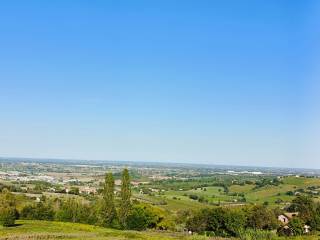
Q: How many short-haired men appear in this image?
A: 0